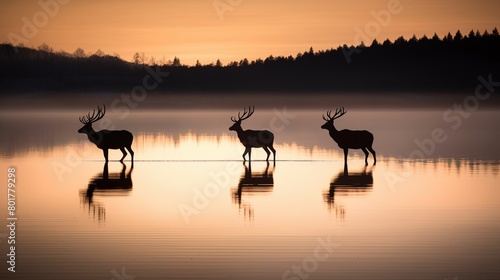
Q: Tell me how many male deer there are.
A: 3